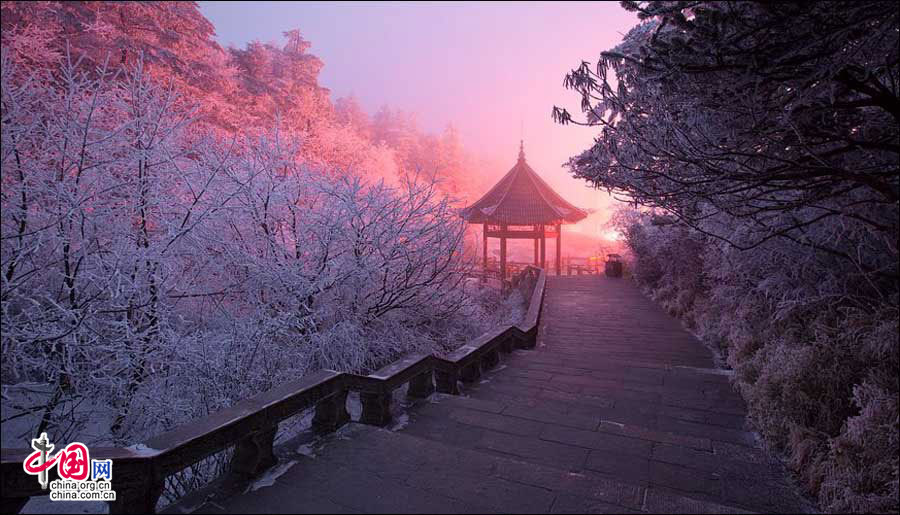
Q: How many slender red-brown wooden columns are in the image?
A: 5